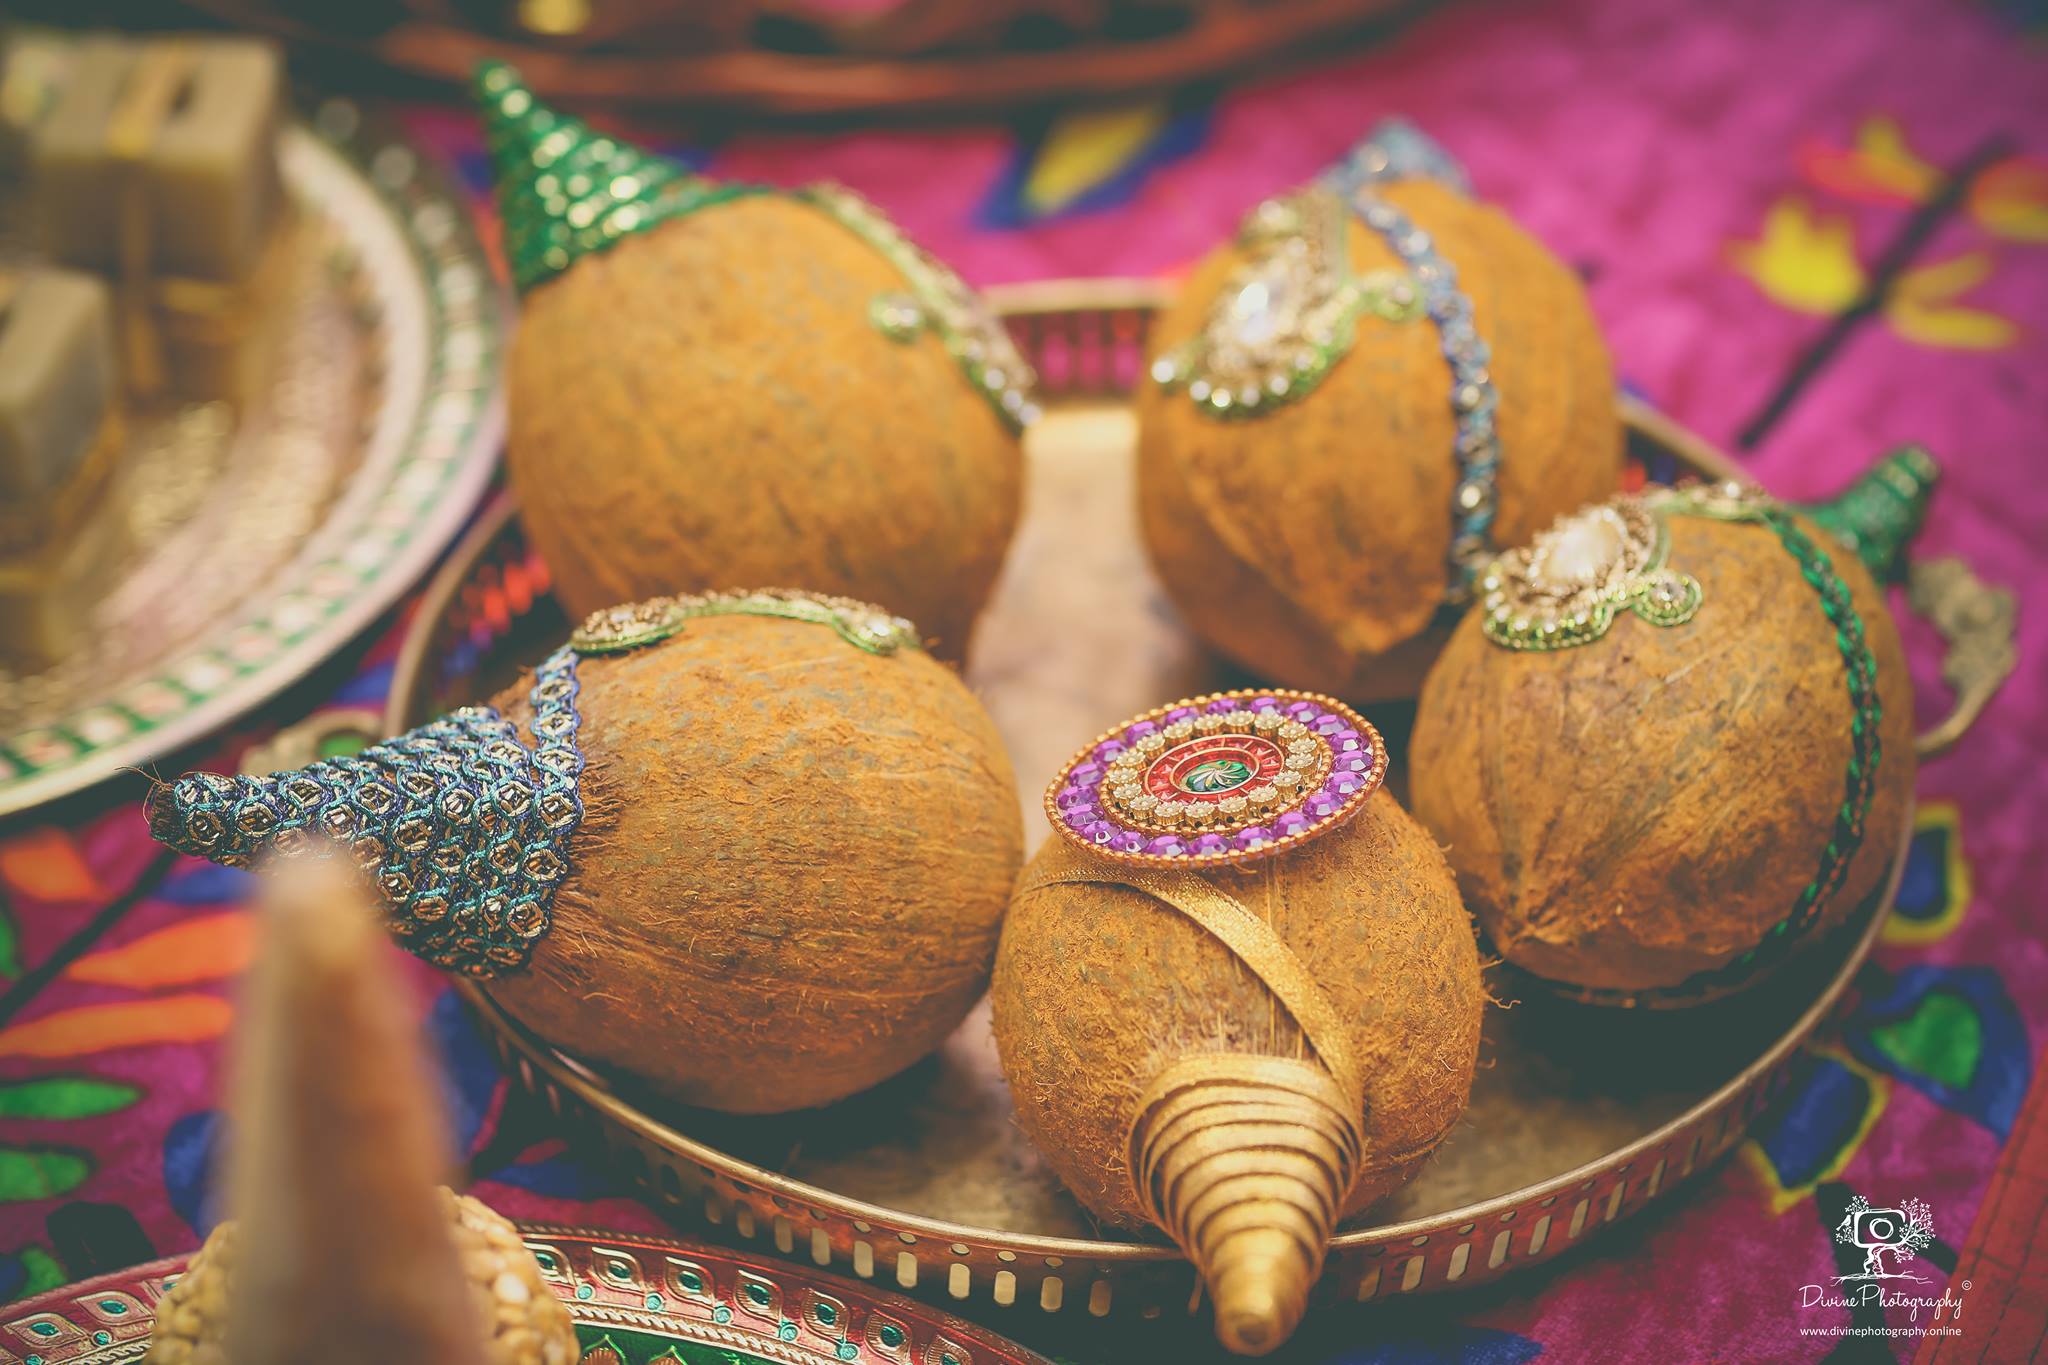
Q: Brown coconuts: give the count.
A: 5